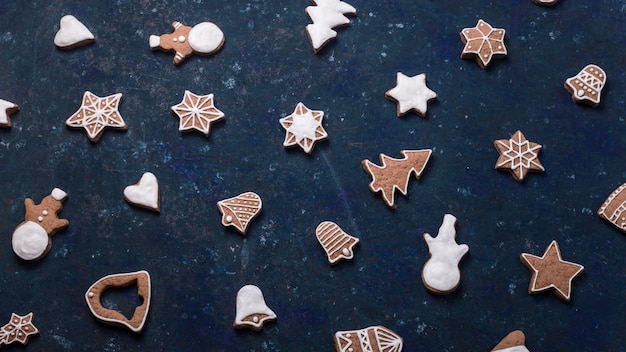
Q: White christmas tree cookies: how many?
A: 1